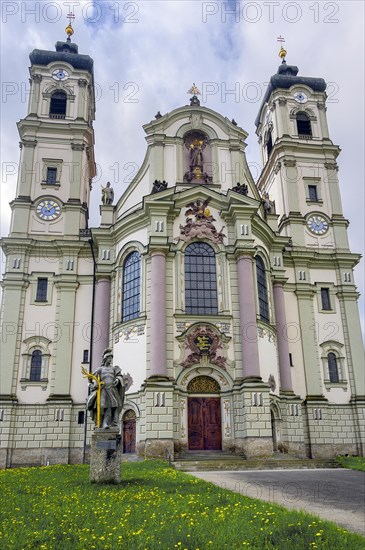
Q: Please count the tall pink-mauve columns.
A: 4